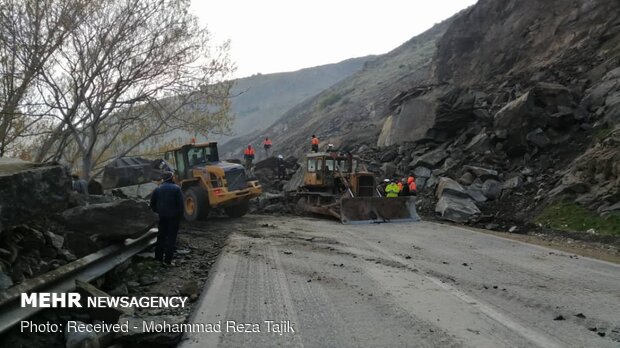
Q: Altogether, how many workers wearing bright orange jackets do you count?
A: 5